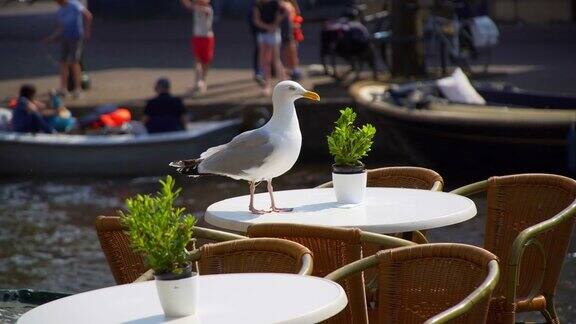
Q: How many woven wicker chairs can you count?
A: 6